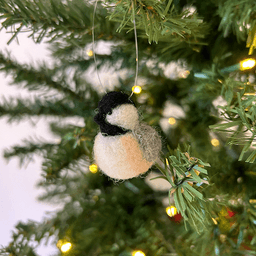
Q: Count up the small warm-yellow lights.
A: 9